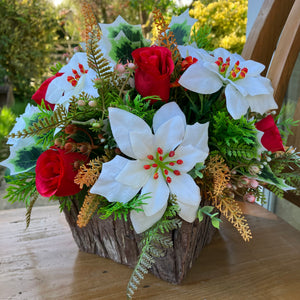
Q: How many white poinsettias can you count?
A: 3